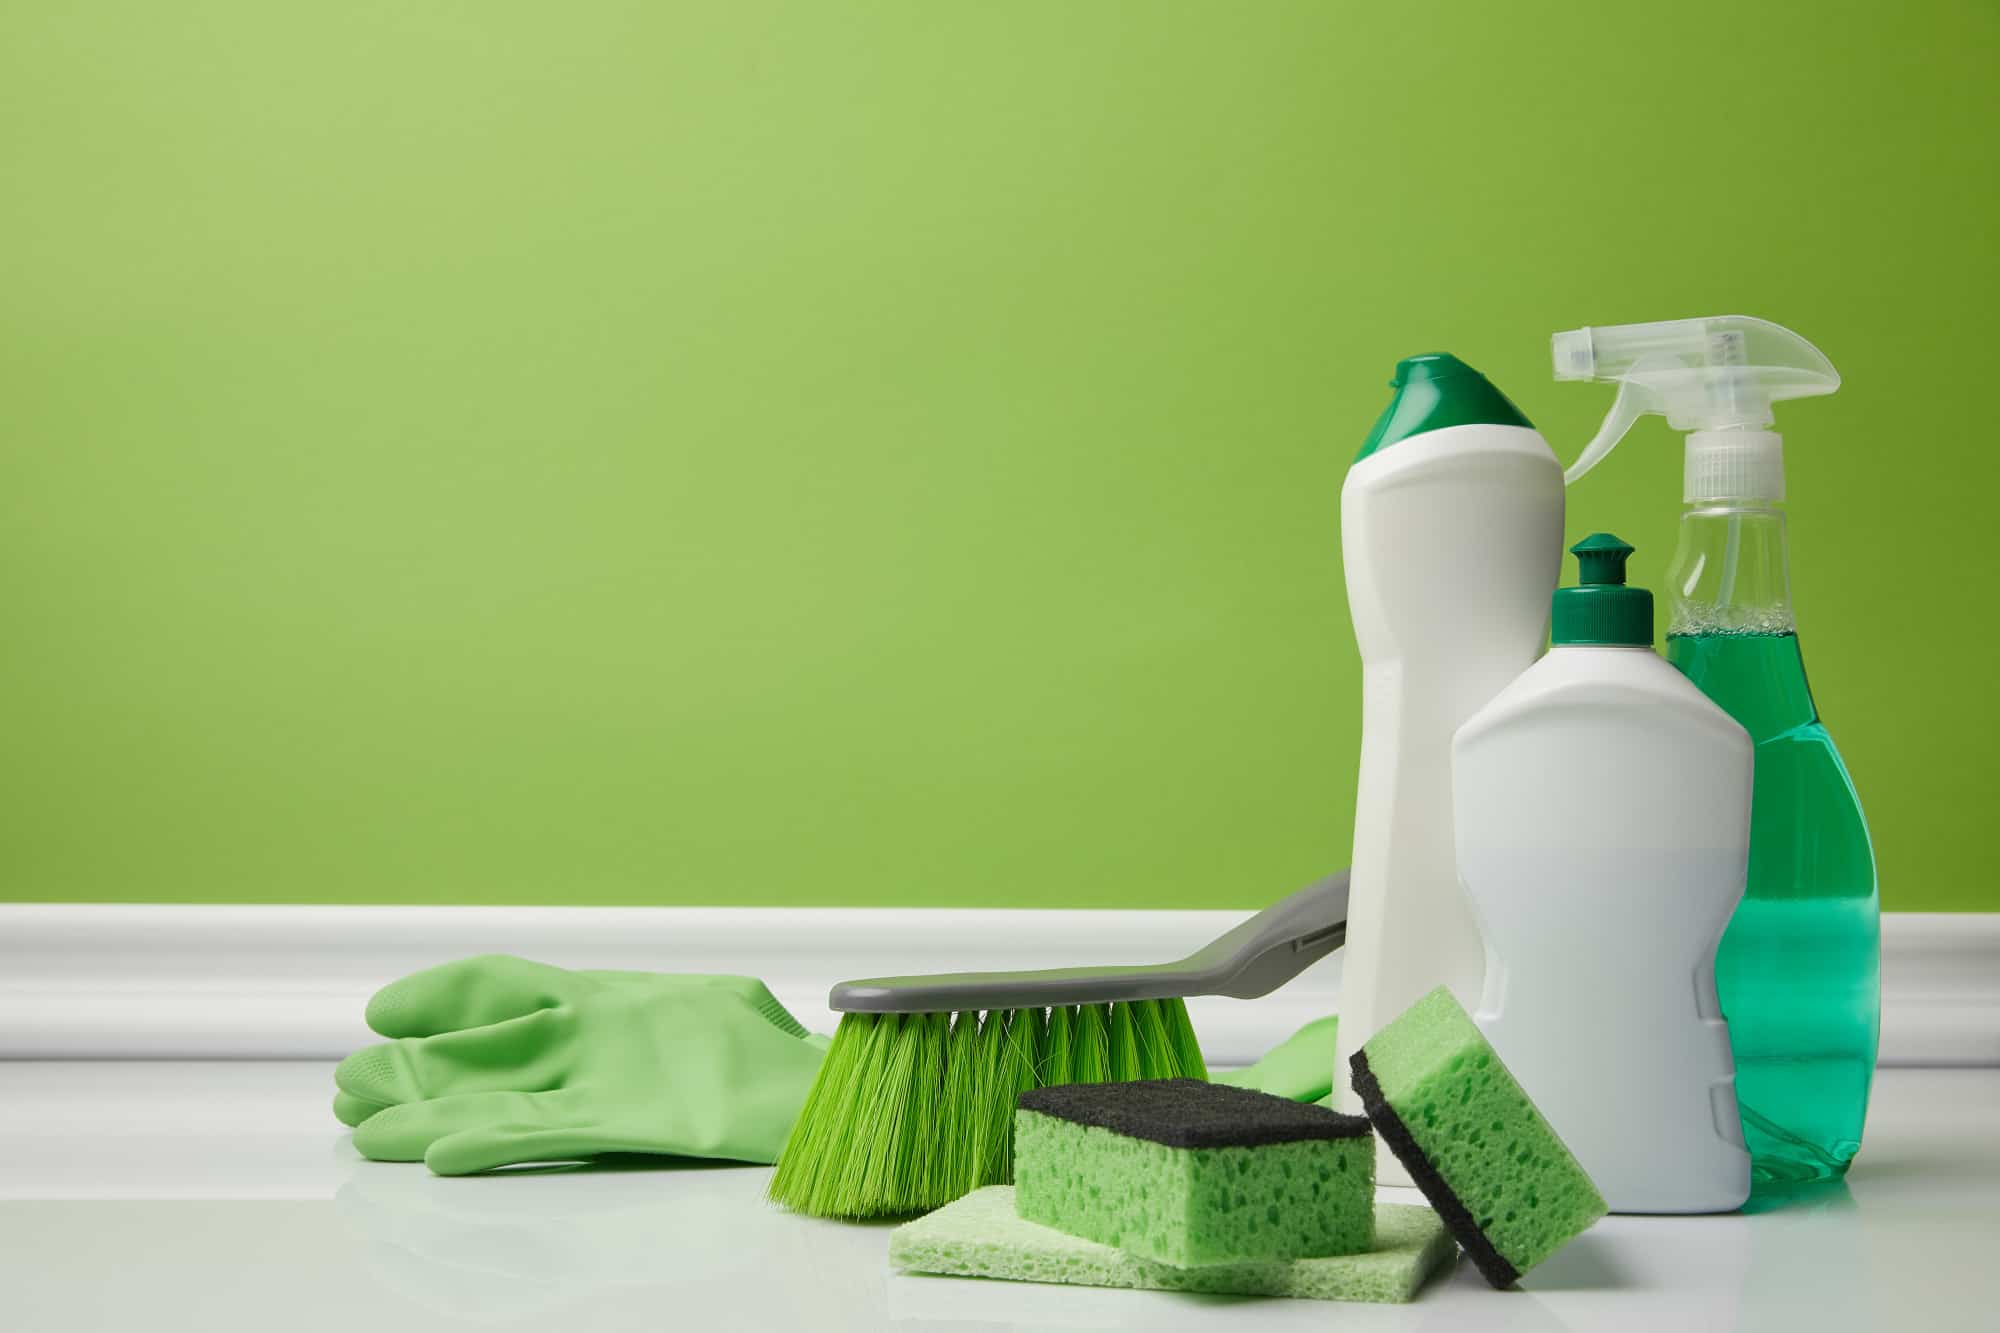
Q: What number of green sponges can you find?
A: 3